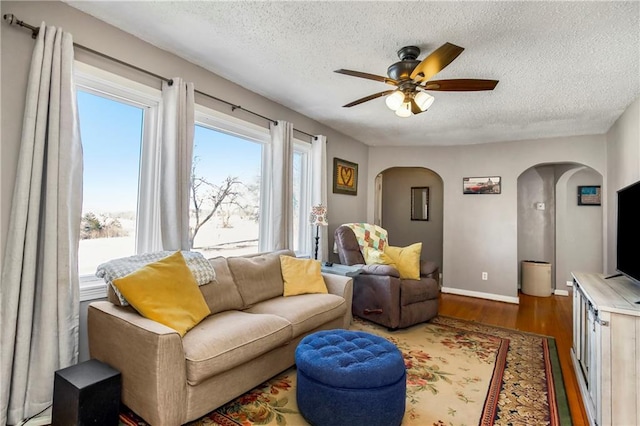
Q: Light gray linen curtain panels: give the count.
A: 4